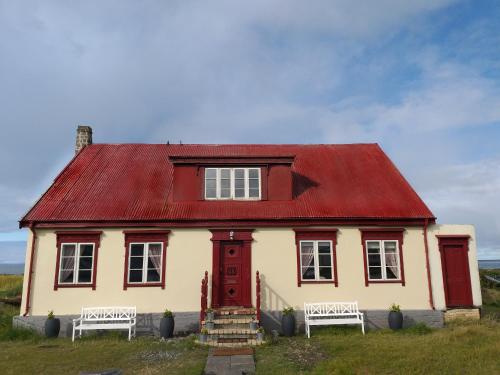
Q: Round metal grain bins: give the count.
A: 0